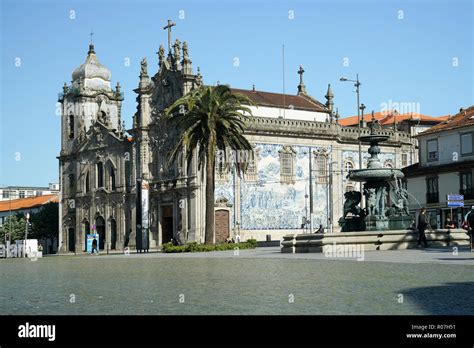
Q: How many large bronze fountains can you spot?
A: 1